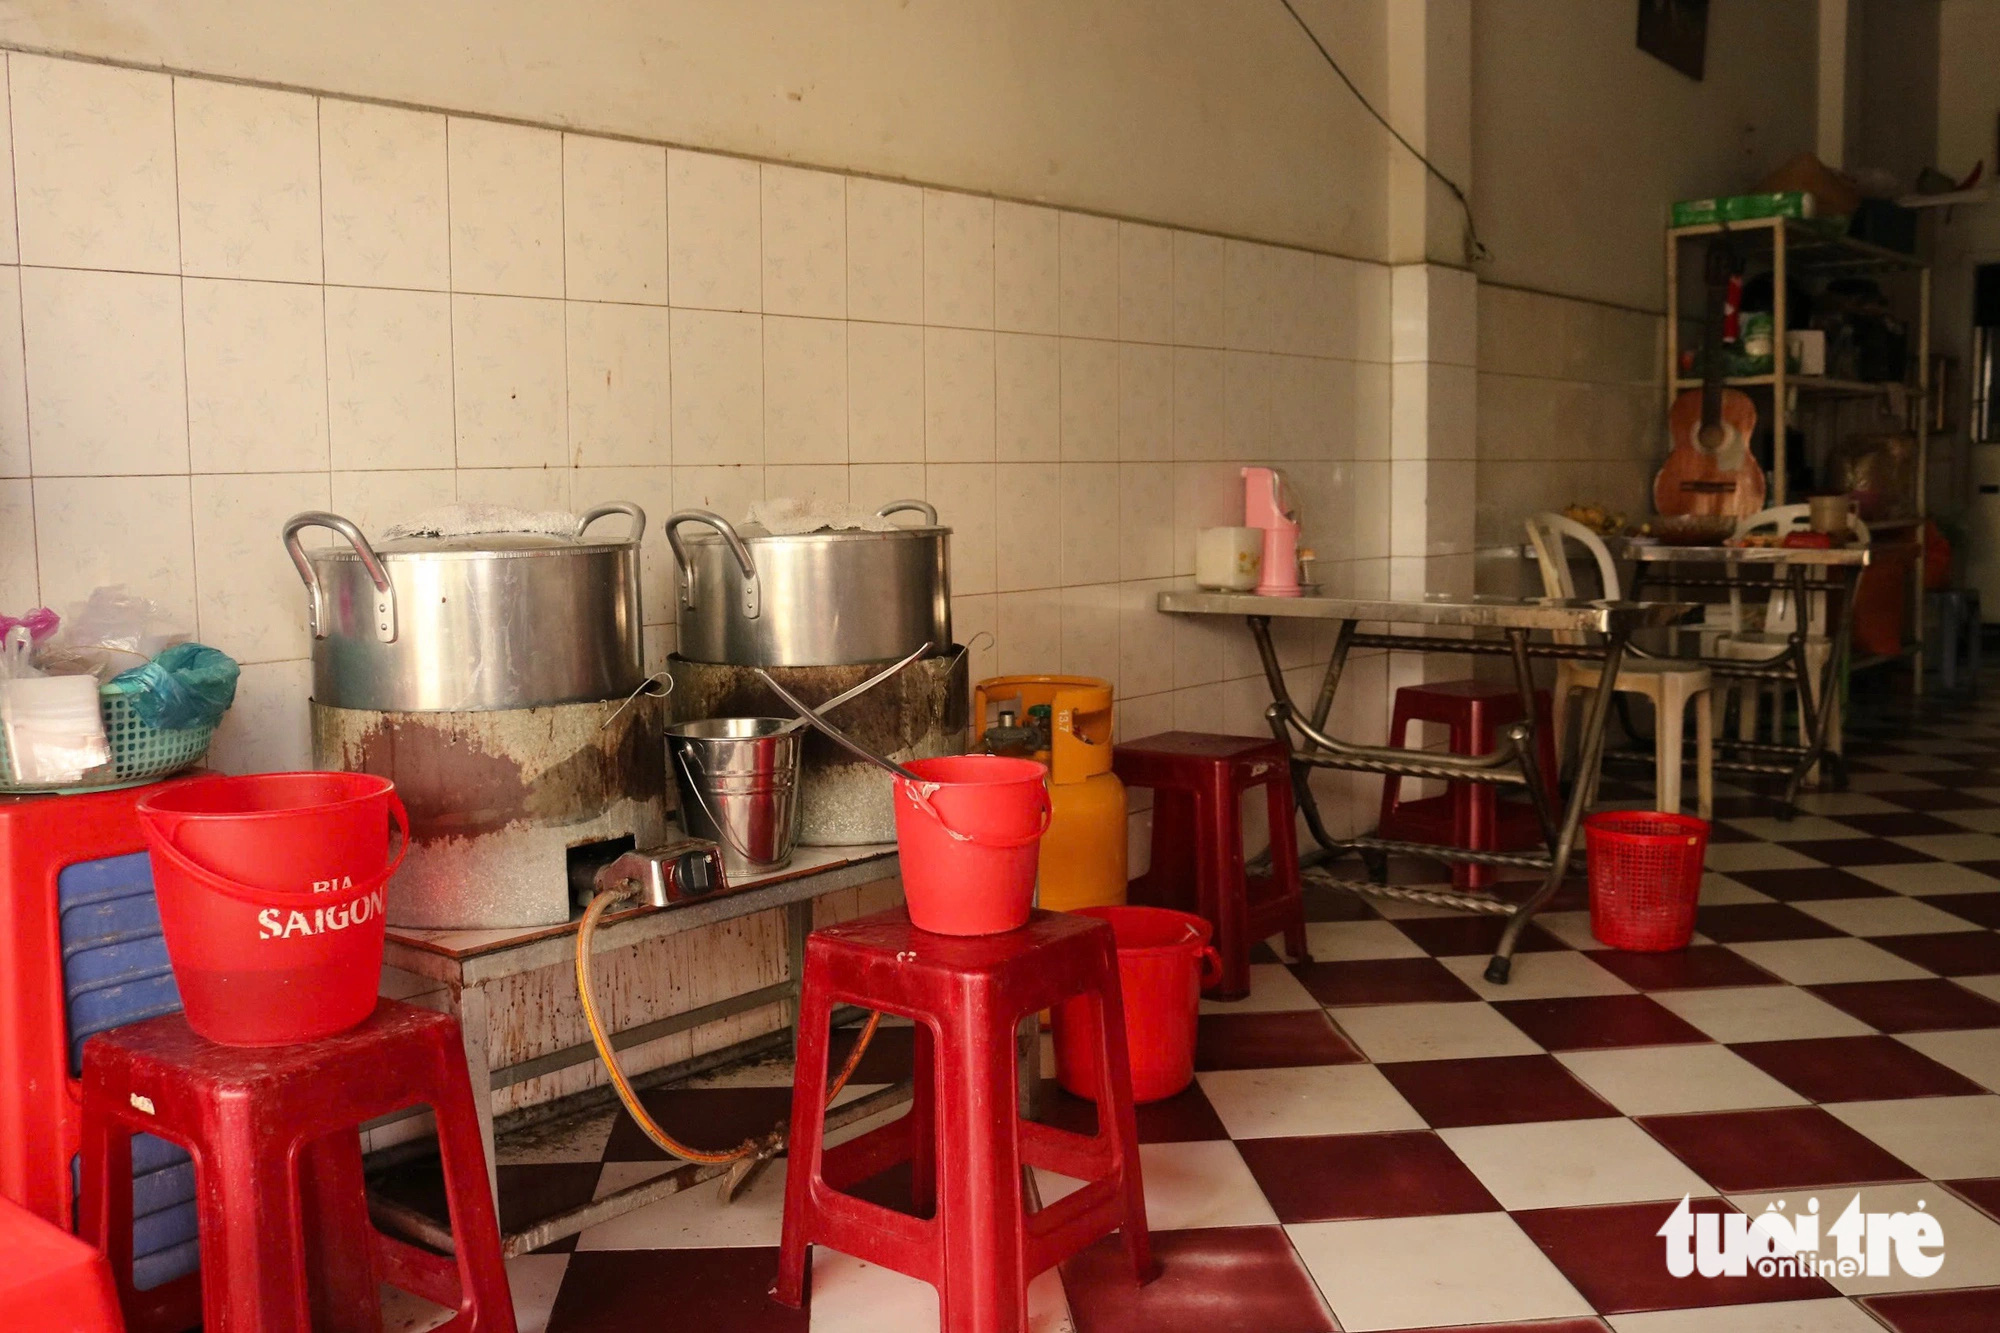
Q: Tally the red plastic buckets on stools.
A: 2